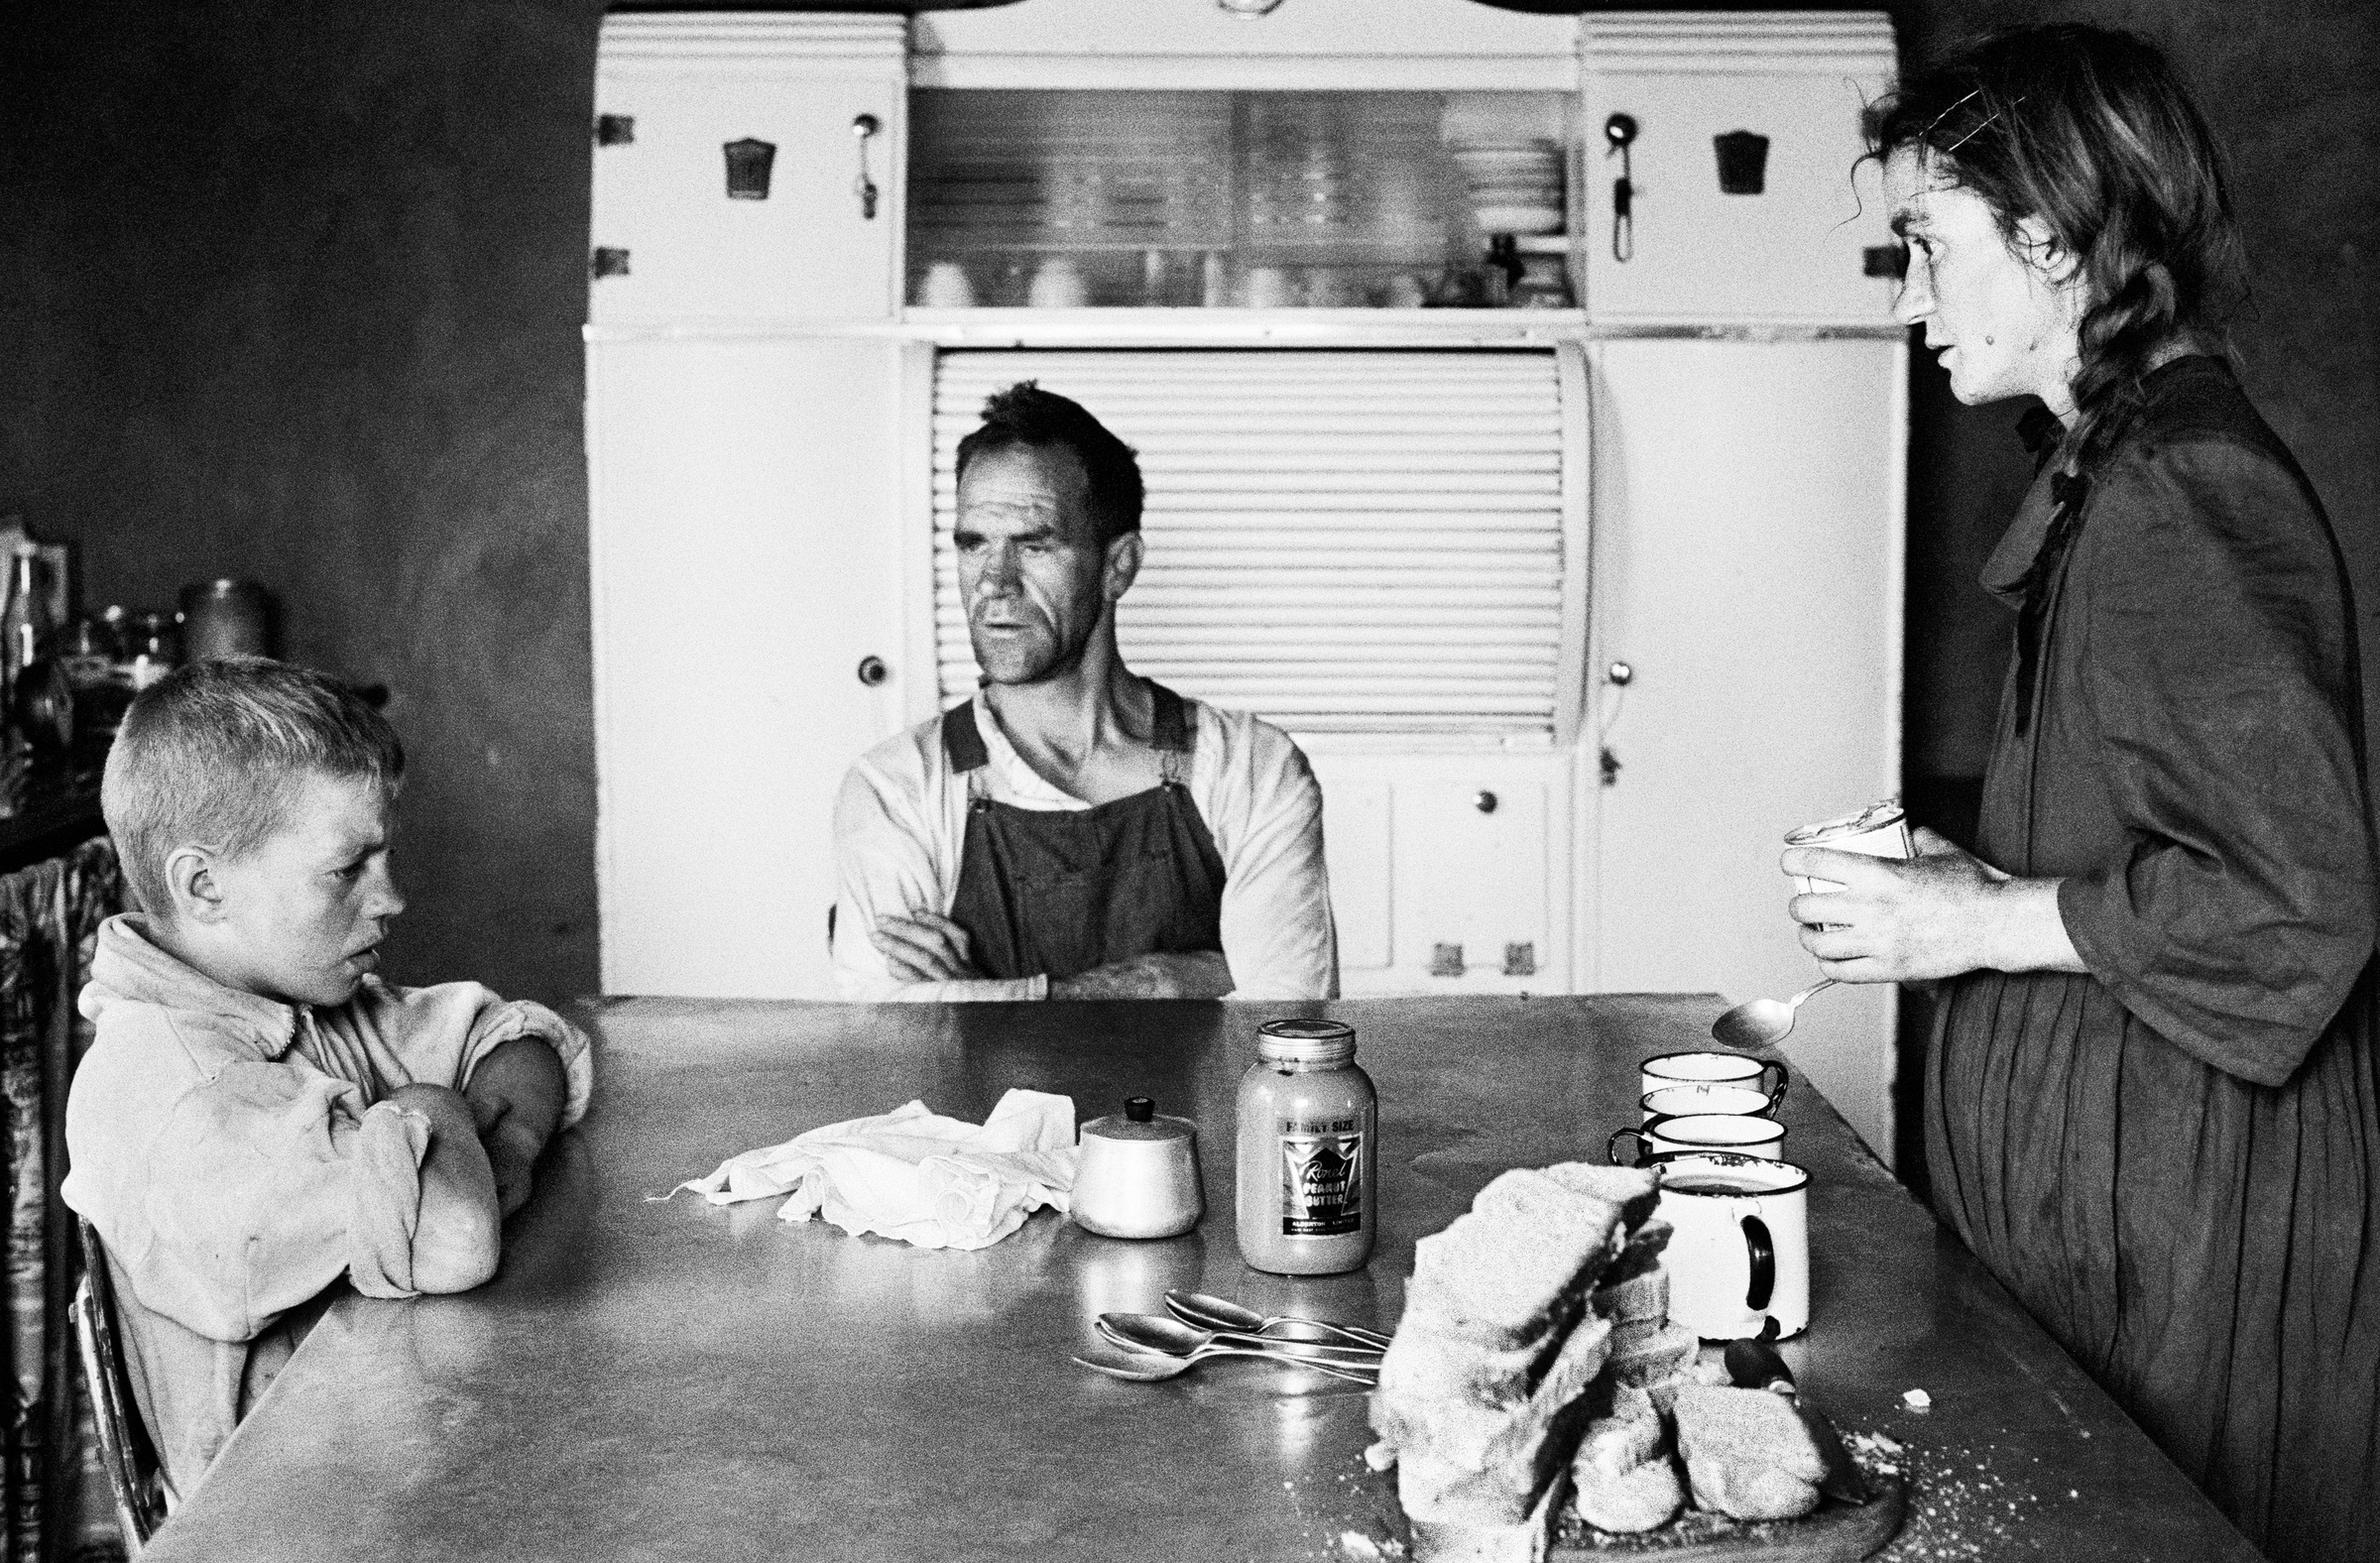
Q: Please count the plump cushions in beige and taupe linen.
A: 0